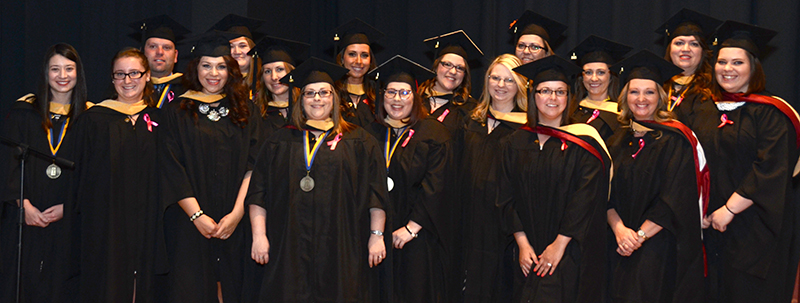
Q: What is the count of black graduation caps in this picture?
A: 14